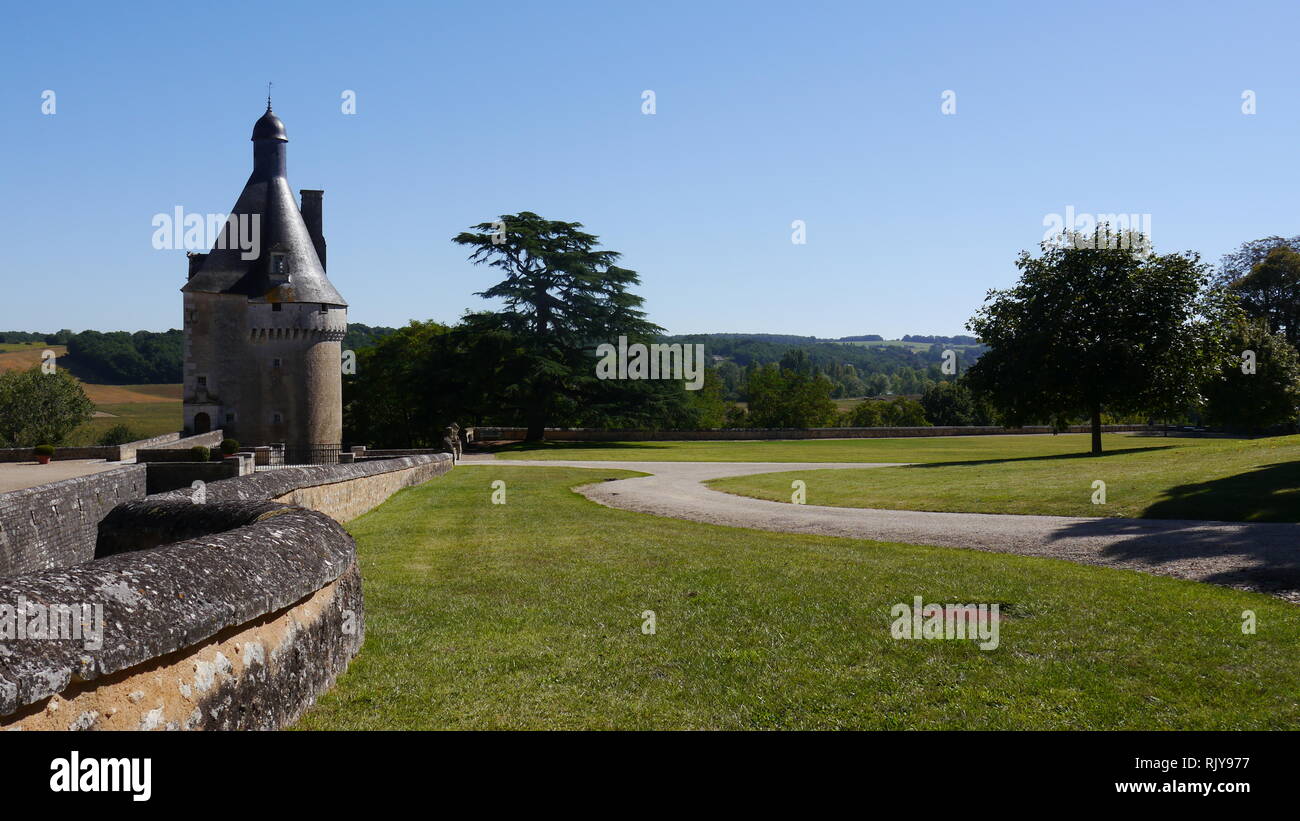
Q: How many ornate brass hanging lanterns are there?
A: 0